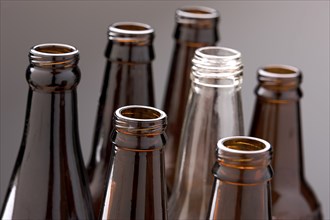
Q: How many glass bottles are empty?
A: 7